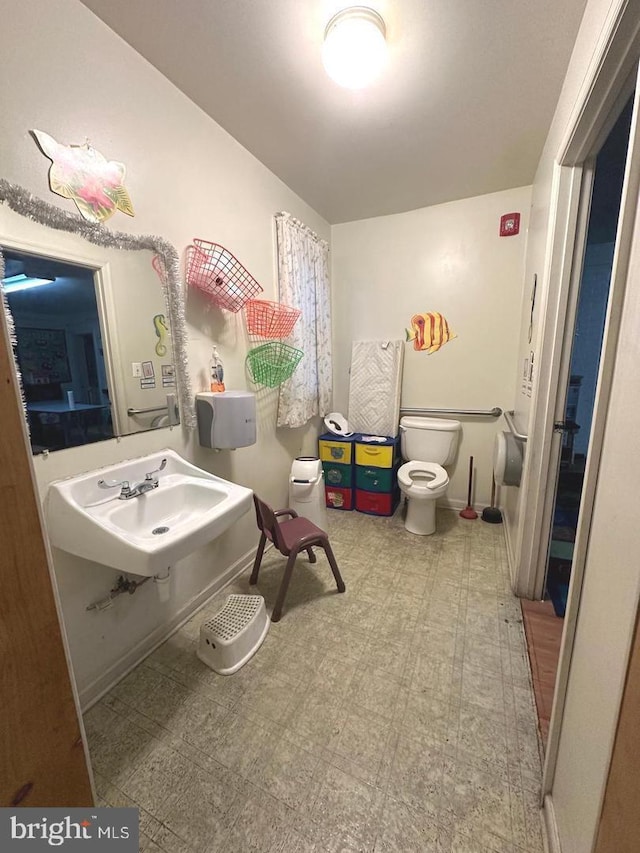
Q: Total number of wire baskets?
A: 3